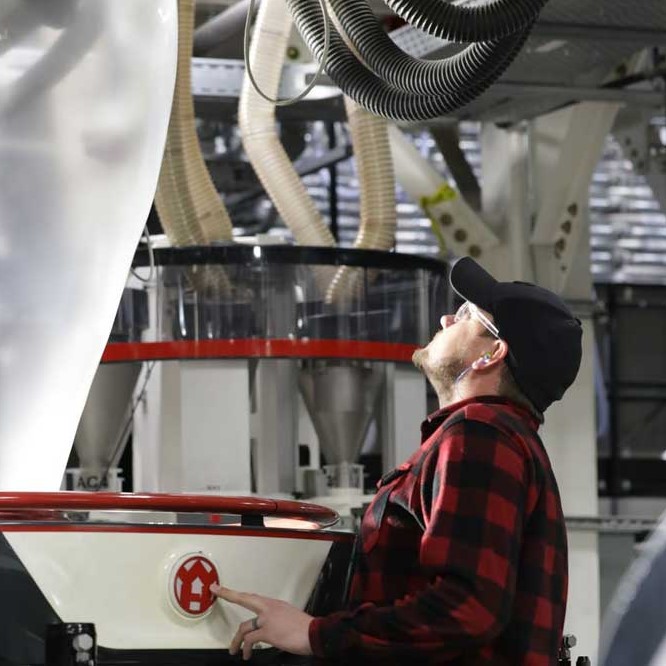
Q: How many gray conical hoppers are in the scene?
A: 2